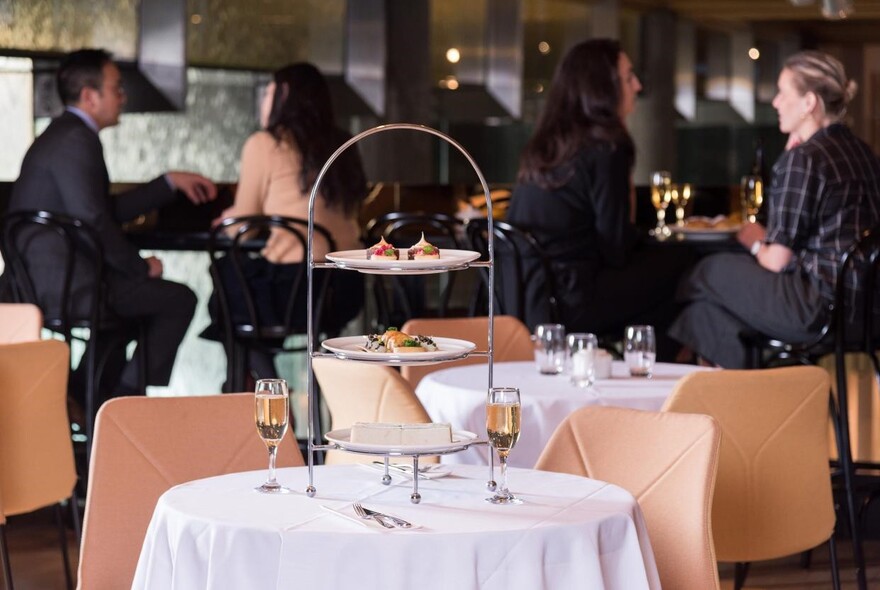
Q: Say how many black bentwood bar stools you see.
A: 5